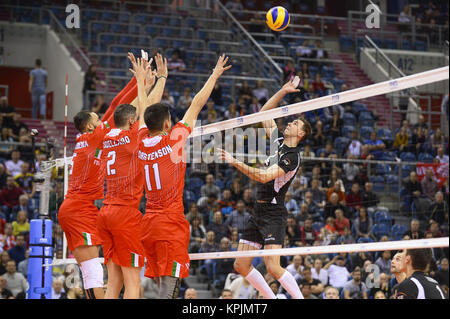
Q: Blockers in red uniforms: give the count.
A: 3